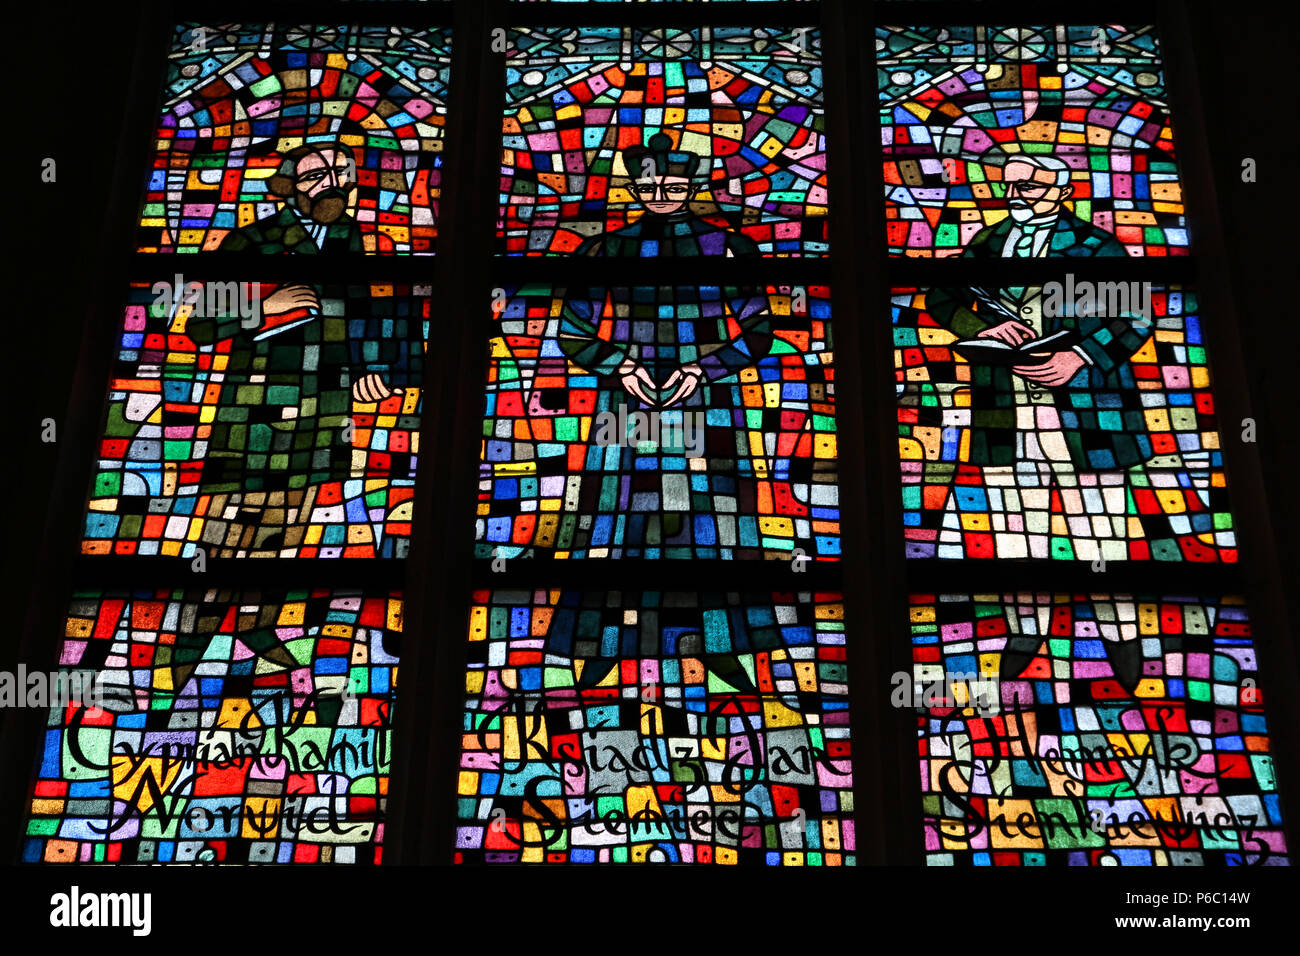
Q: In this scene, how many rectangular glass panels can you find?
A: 9